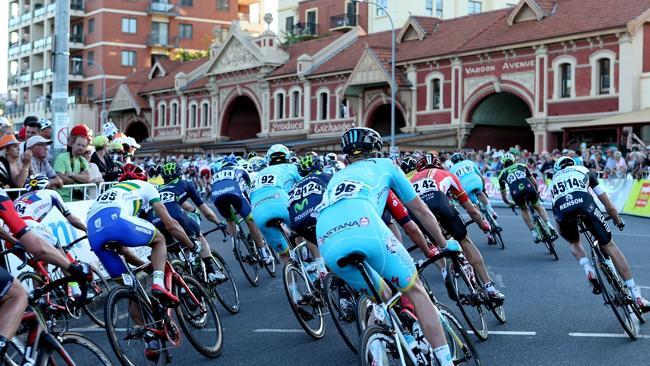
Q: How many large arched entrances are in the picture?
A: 4